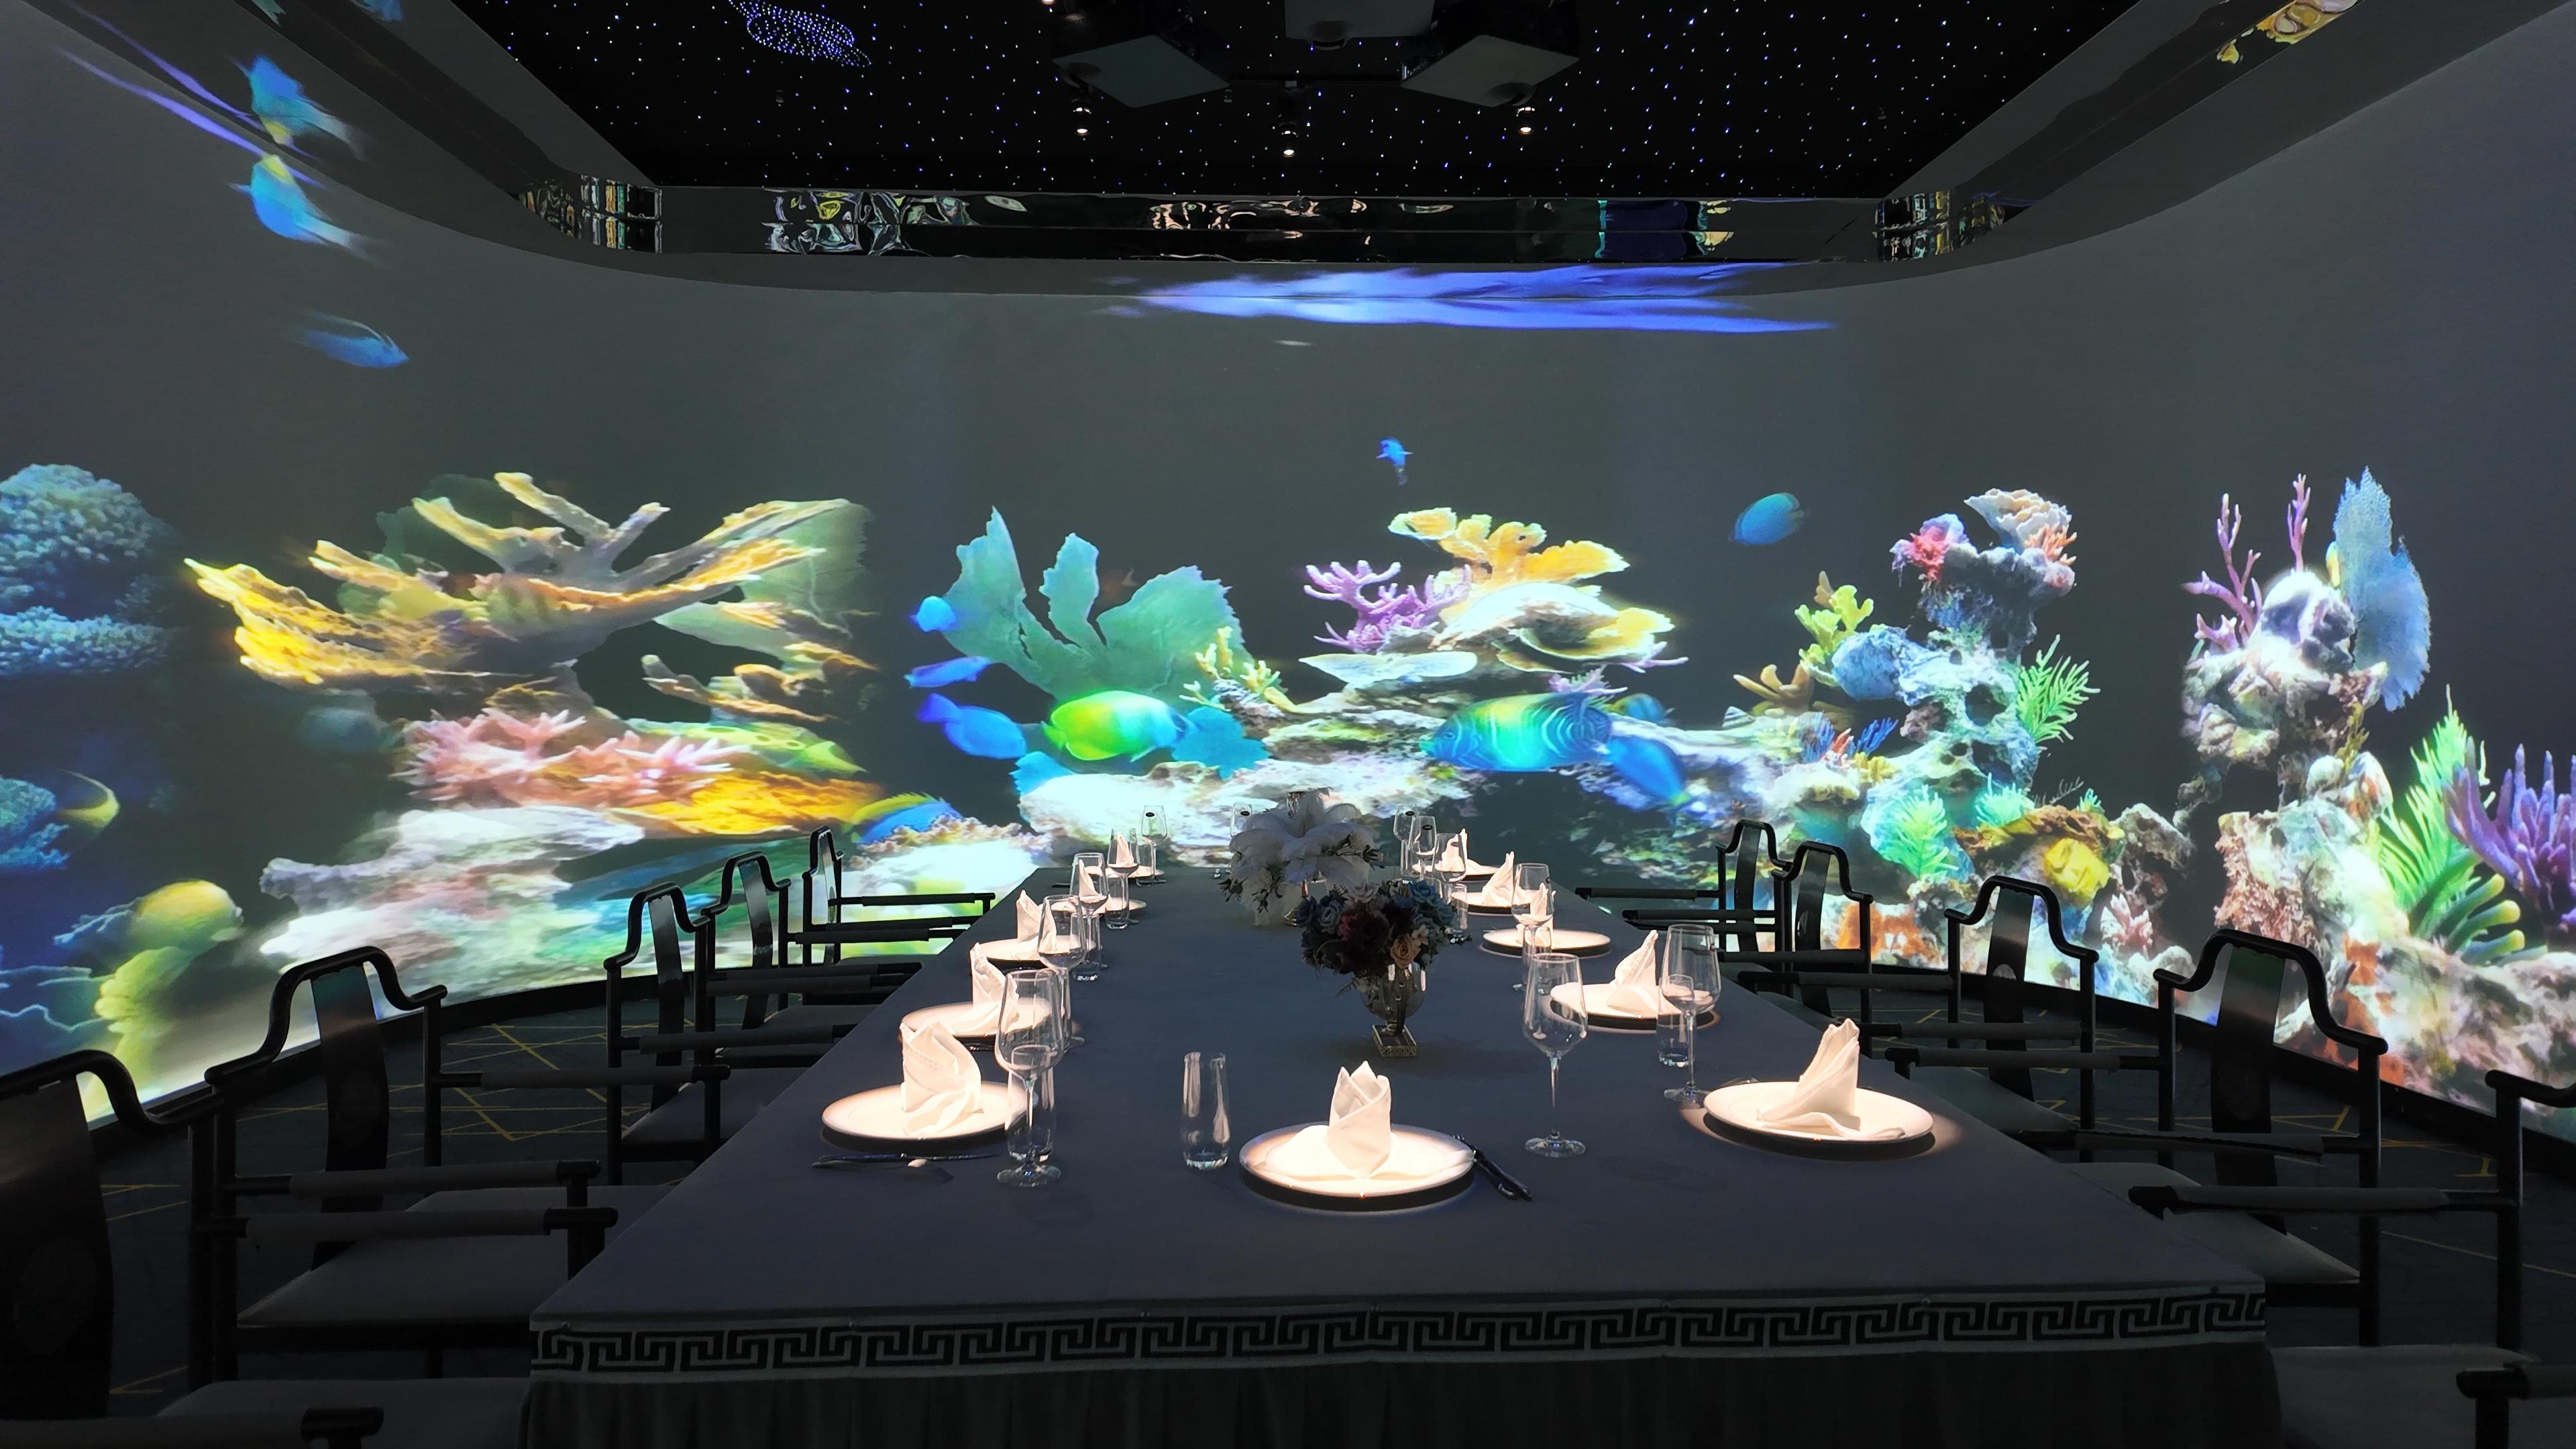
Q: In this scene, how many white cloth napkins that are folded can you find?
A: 11